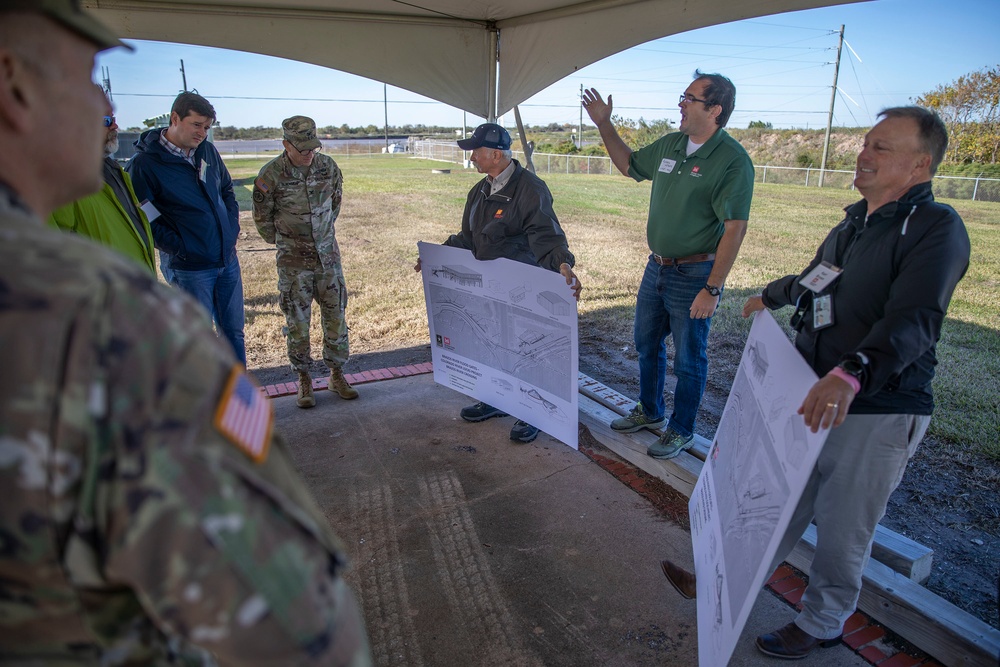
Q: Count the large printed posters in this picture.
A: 2